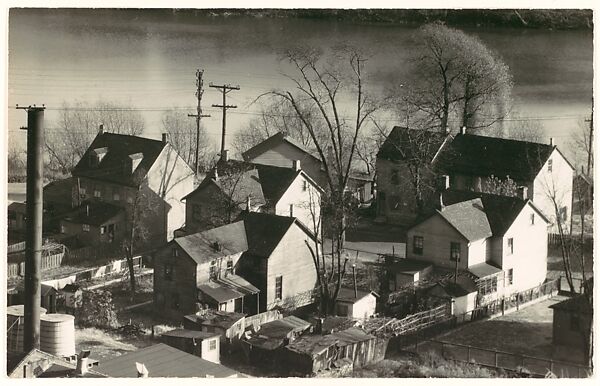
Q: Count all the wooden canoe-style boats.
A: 0